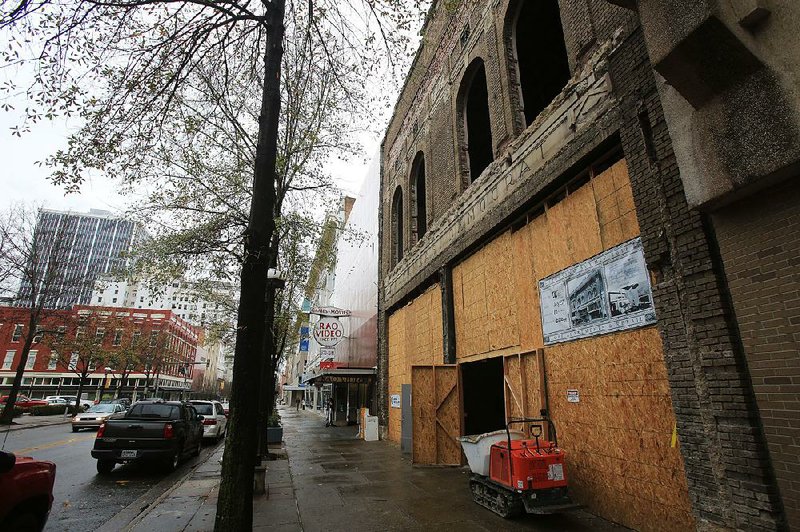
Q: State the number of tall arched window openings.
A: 4